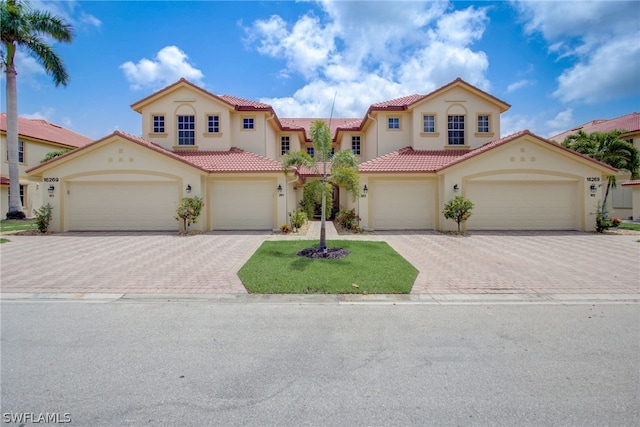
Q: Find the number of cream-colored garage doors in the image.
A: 4